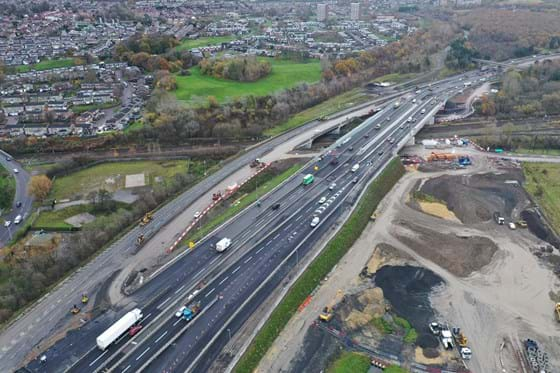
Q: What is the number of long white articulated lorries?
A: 1